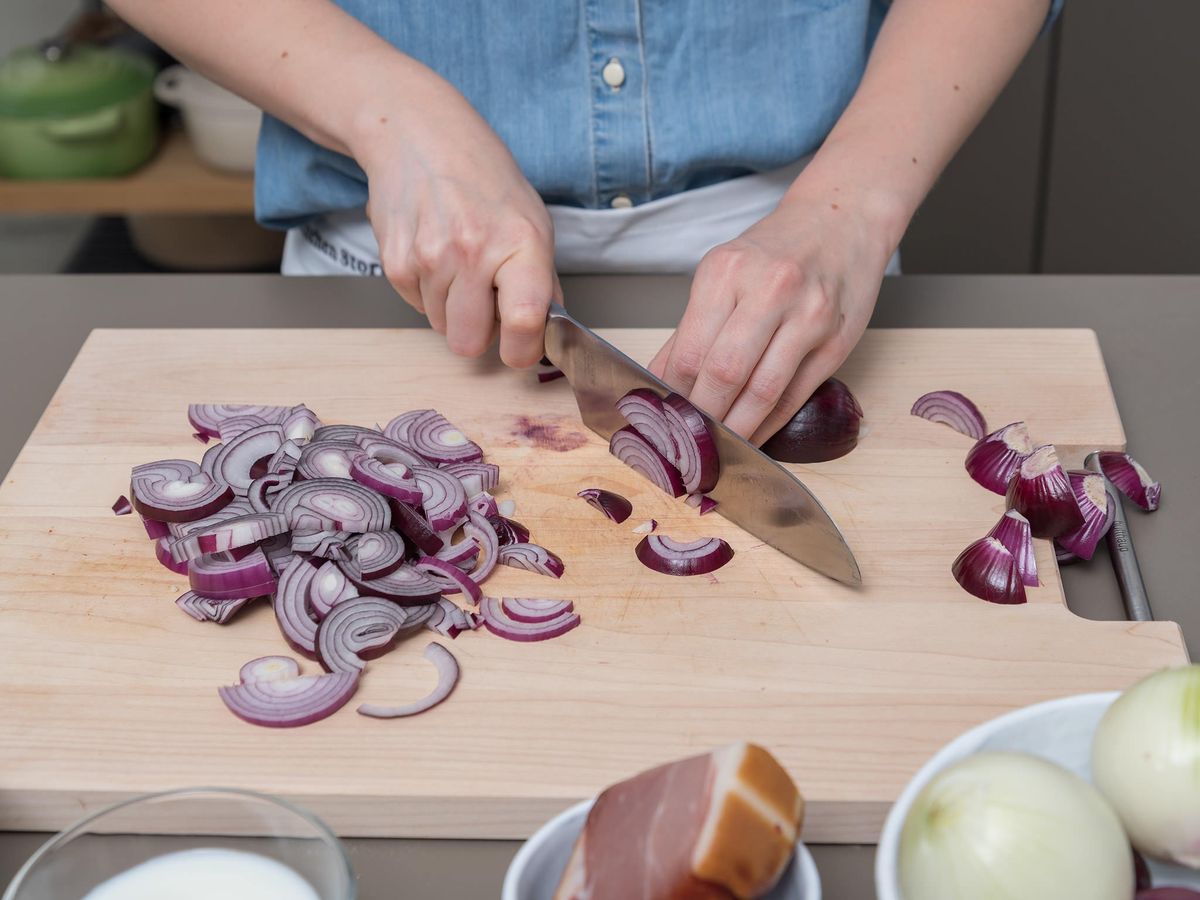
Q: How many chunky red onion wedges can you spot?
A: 6